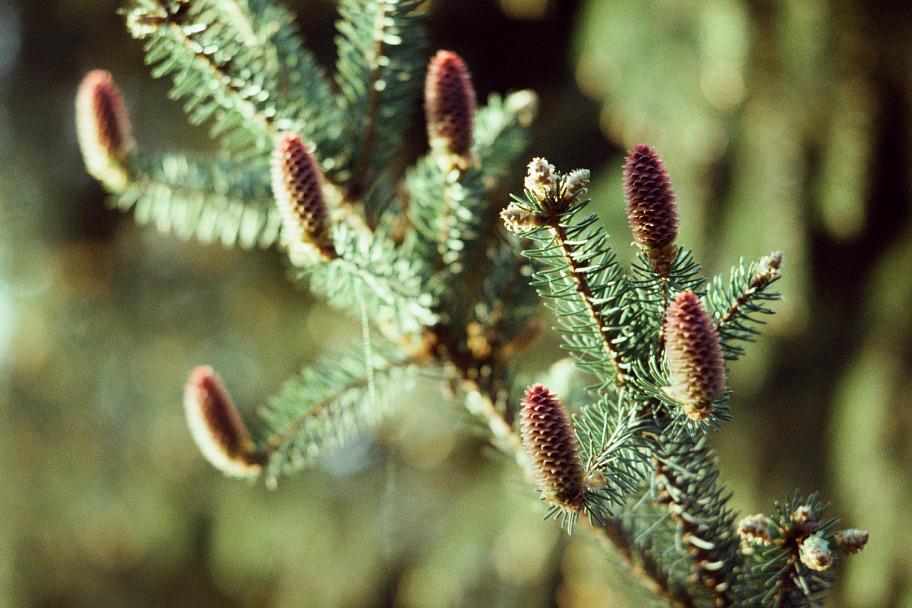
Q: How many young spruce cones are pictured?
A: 7